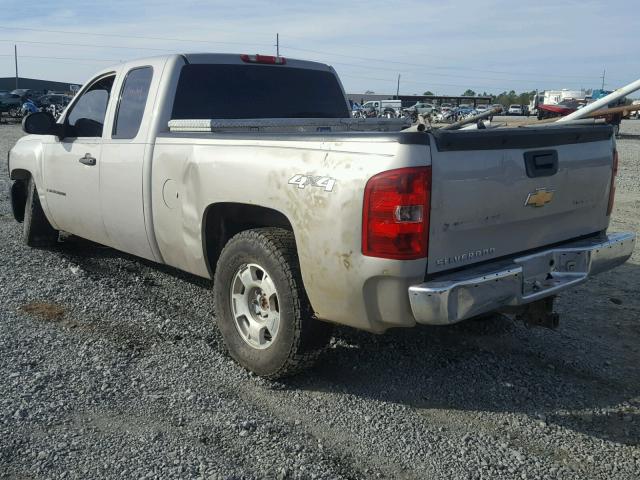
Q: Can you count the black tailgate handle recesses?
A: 1